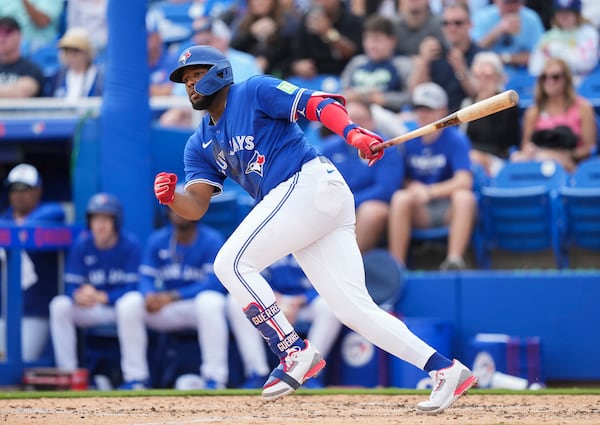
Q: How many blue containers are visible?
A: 3